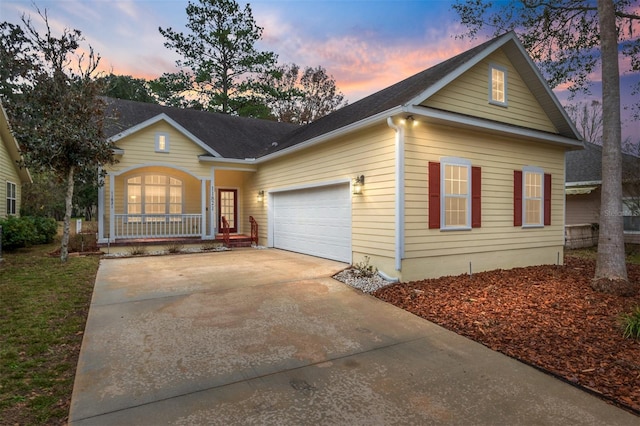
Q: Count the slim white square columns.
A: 4